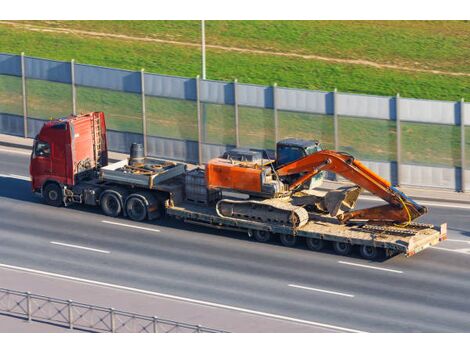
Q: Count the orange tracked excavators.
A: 1